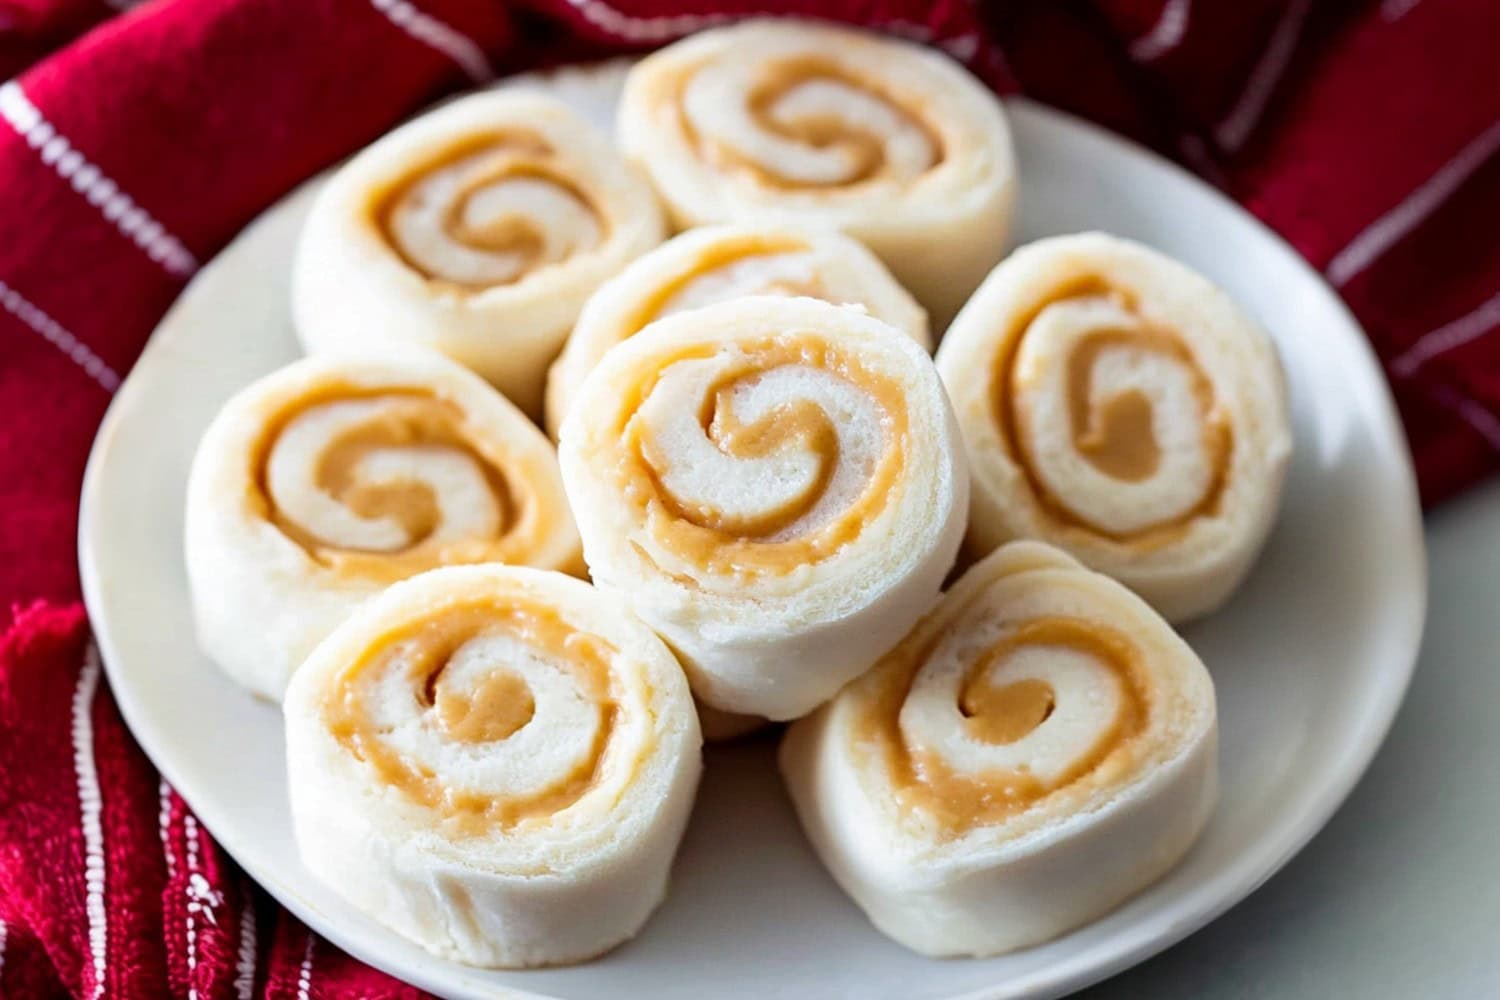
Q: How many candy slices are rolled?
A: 8